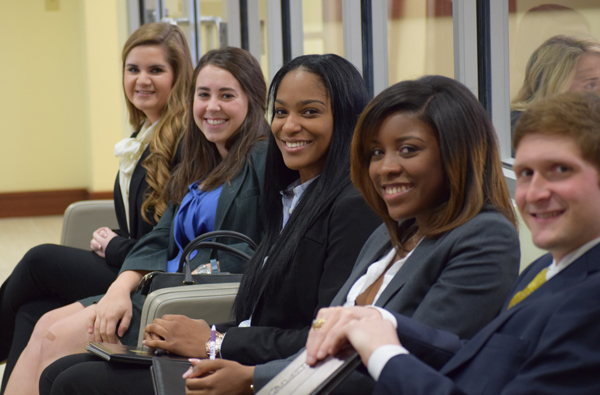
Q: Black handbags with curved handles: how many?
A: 1